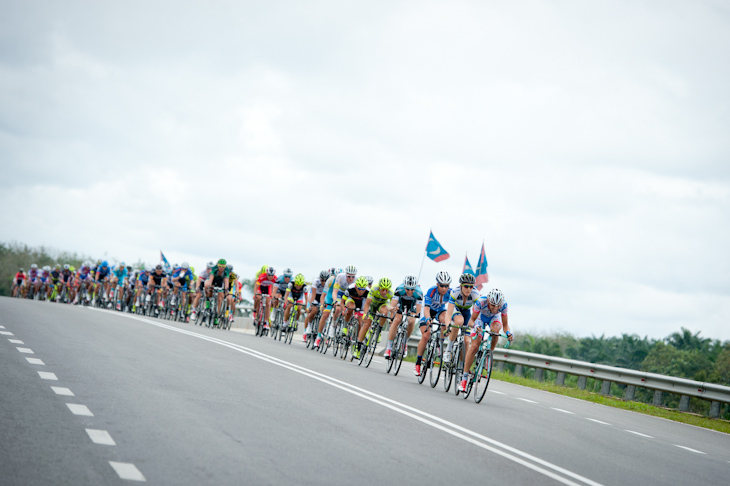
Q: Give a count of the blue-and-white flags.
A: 4